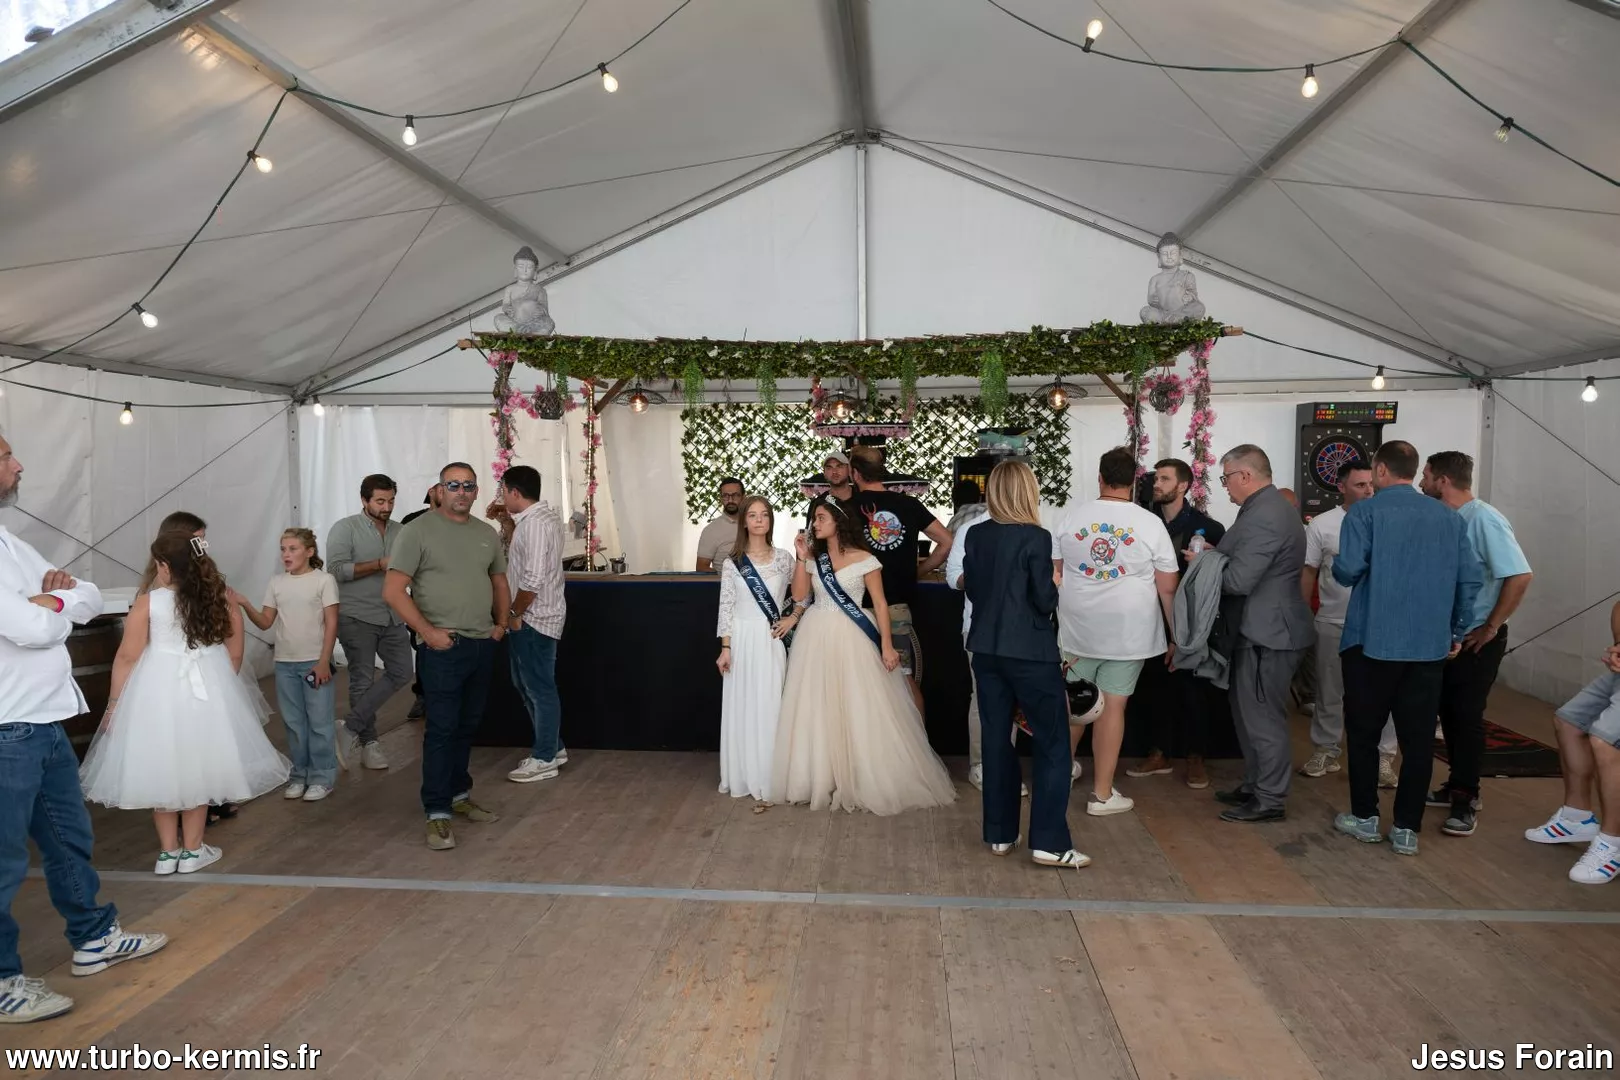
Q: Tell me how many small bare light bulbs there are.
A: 11